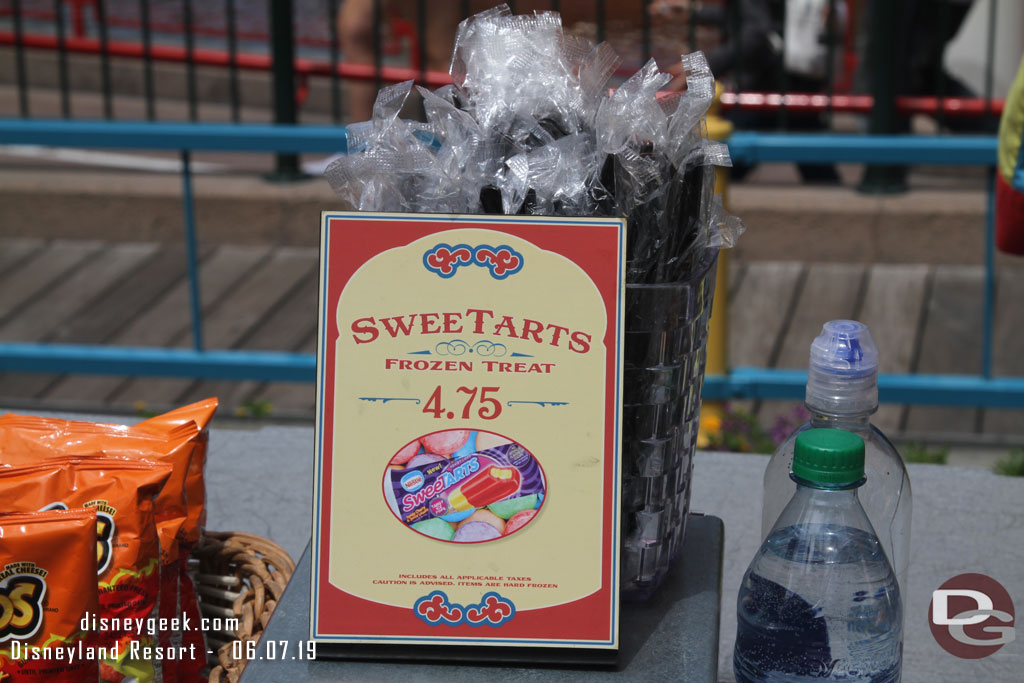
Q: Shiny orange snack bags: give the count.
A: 4